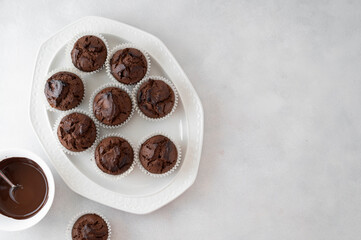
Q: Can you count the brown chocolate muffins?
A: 9